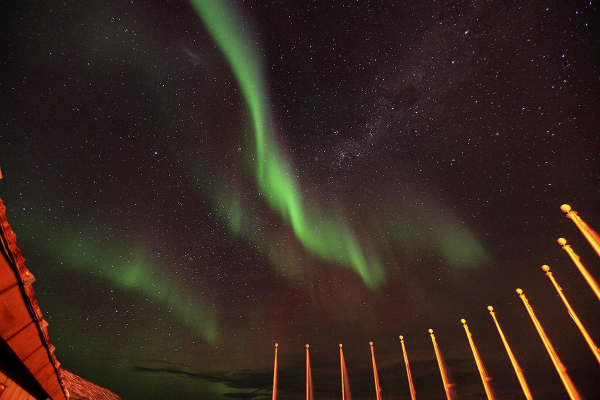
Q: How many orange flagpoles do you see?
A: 12